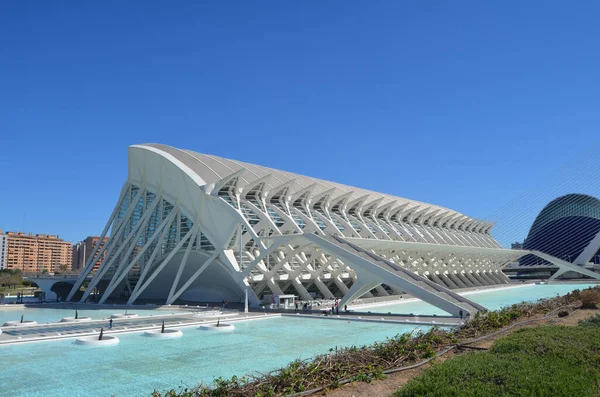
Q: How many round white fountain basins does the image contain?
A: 6